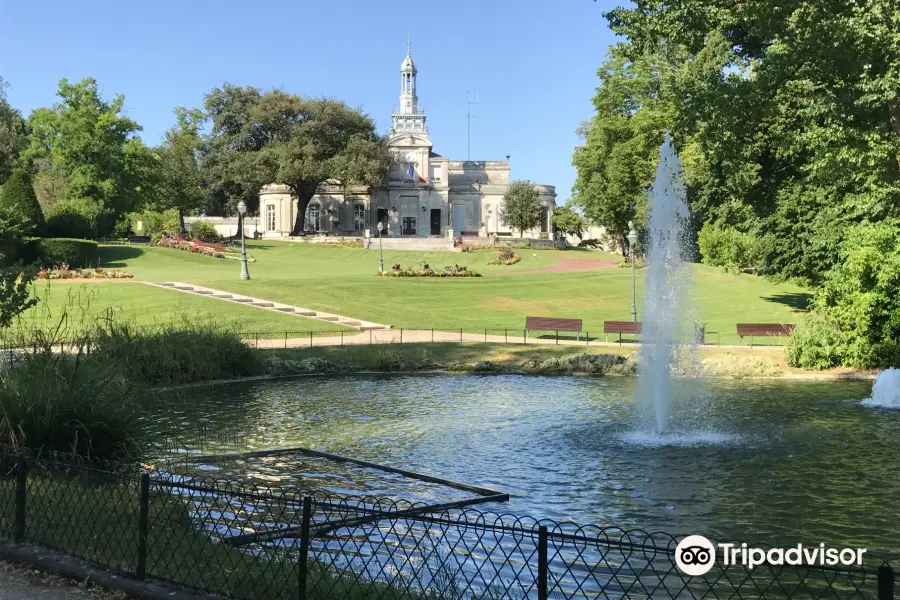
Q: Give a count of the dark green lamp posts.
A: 3